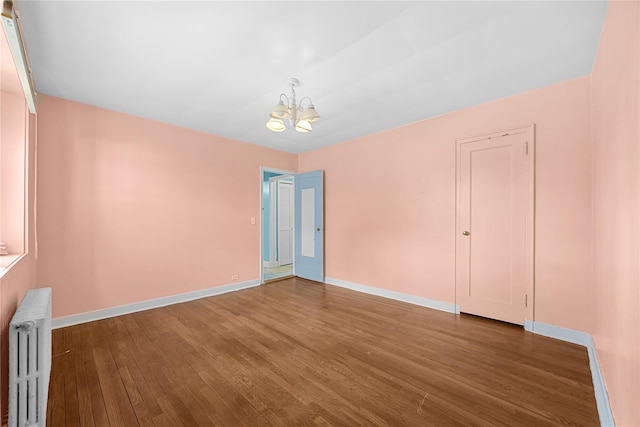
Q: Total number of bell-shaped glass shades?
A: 4